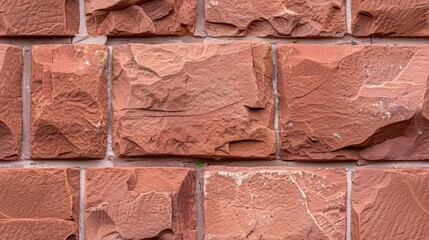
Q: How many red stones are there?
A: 12